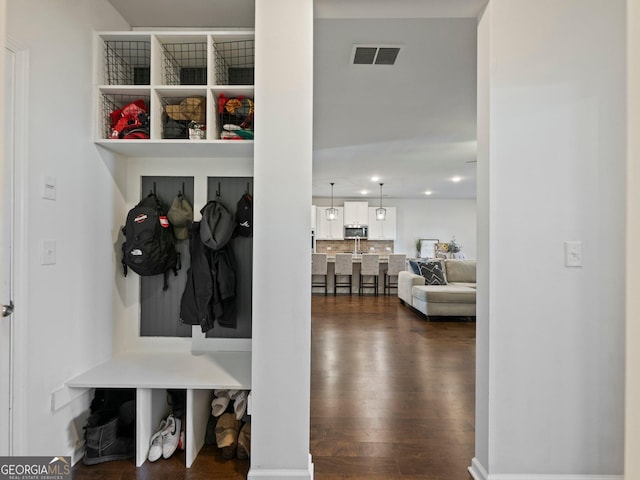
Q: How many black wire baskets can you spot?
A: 6